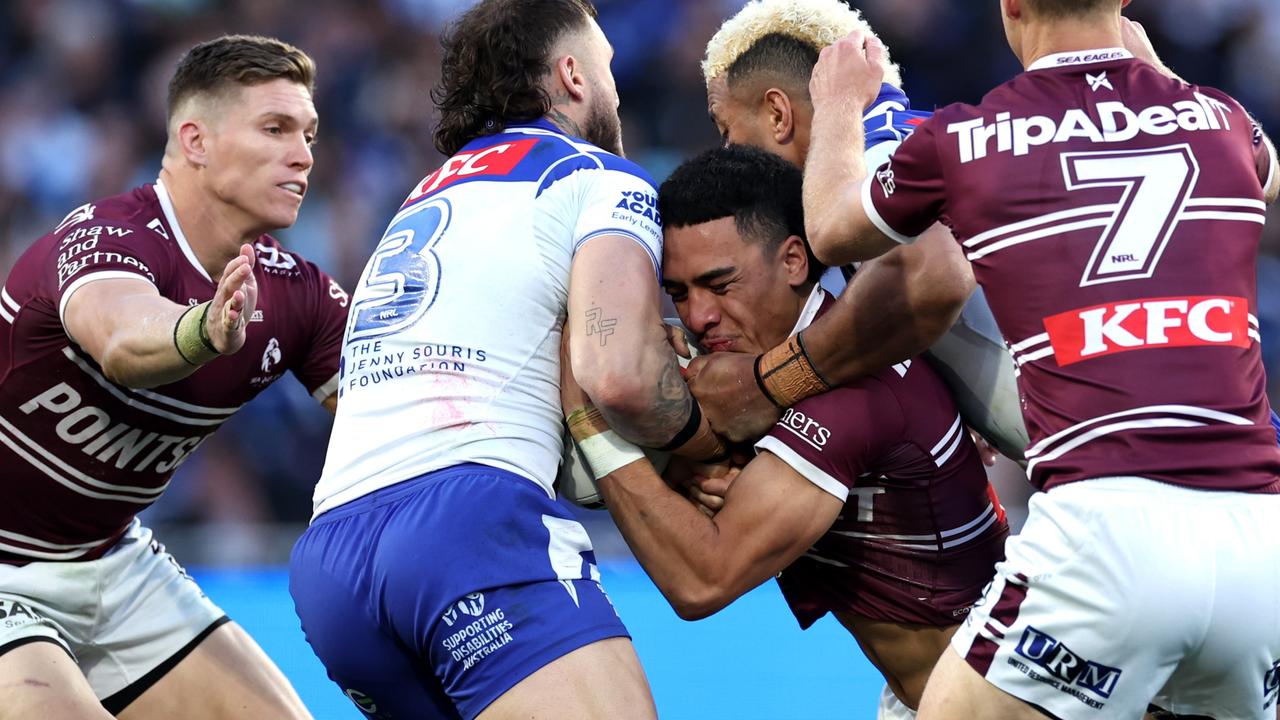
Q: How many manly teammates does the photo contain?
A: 3